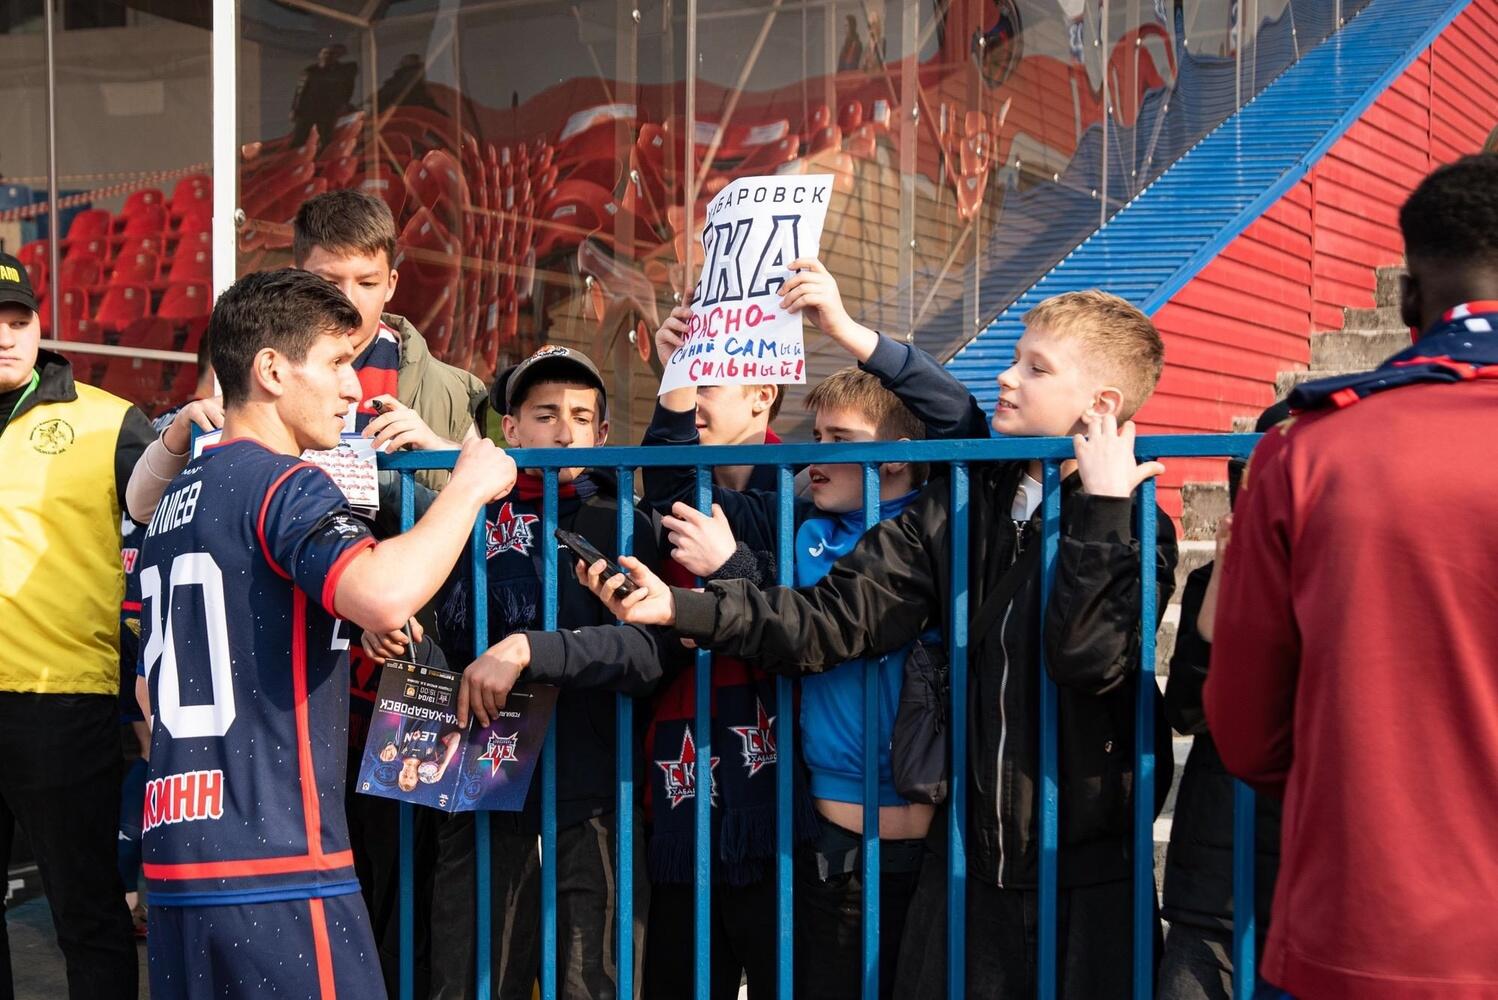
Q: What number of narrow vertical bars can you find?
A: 11